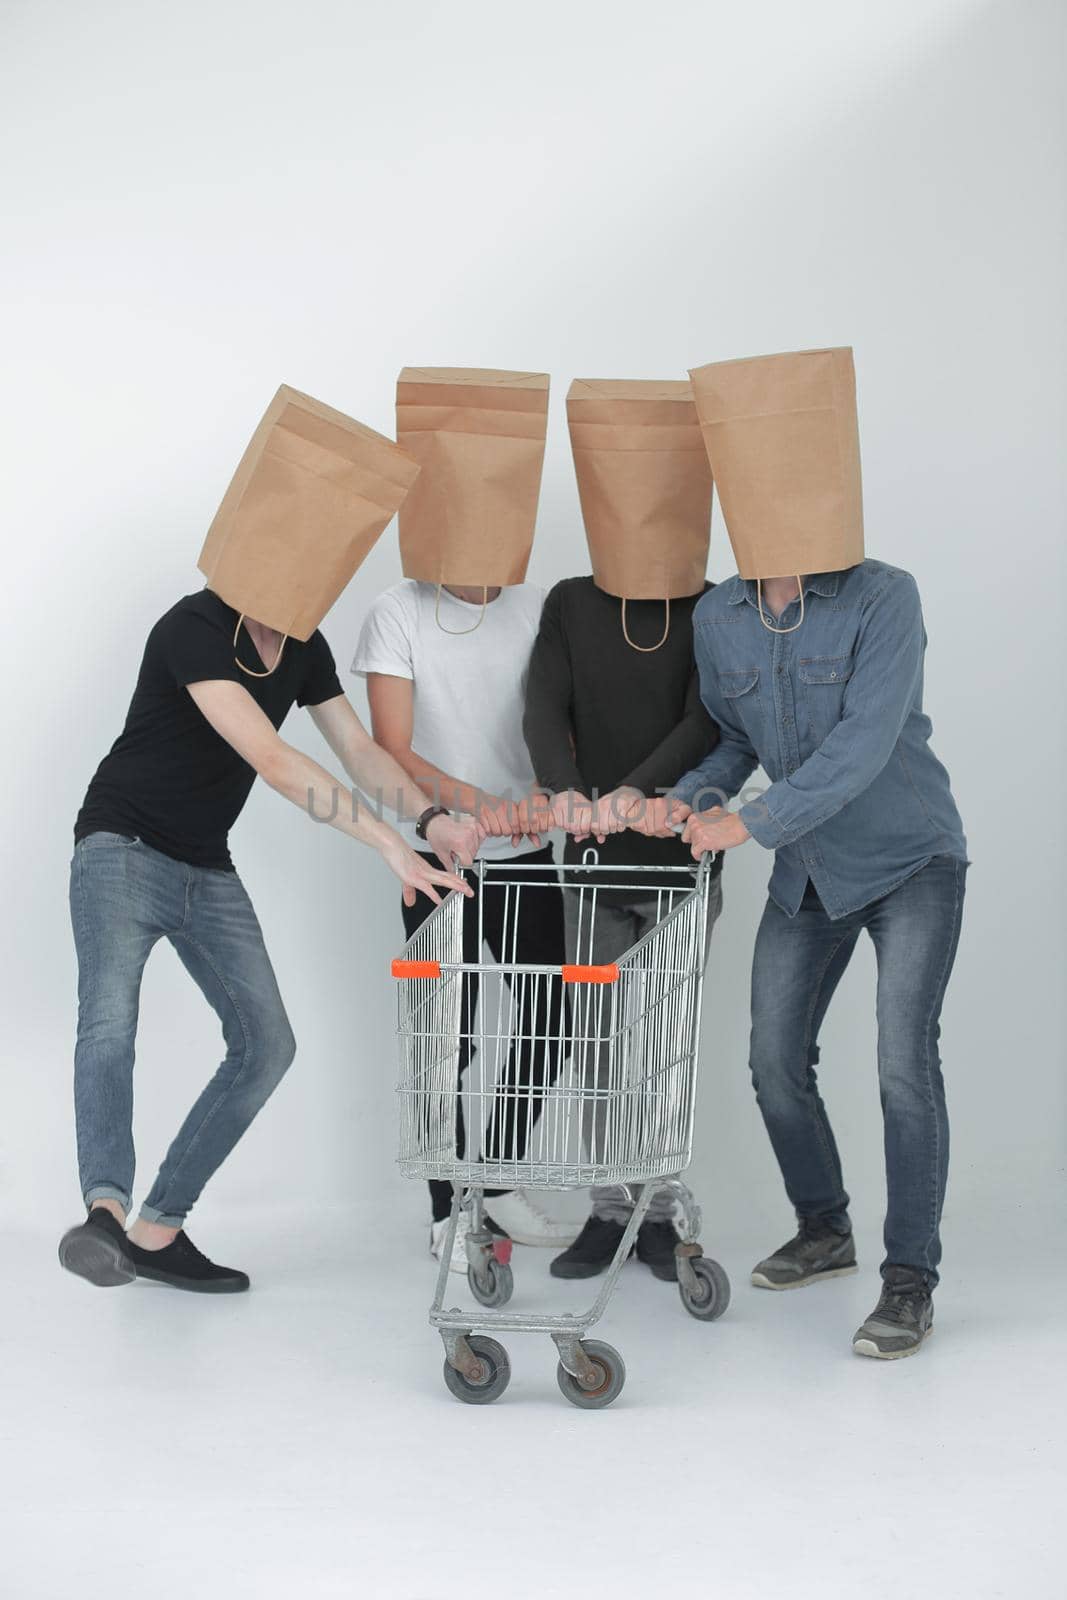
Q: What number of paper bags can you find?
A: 4